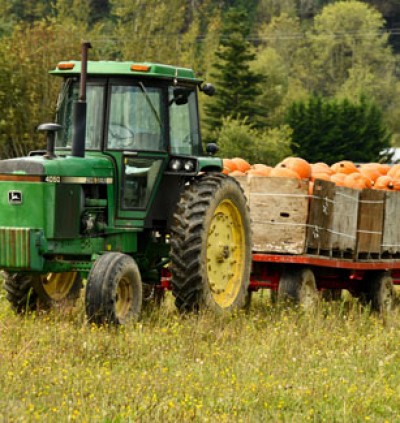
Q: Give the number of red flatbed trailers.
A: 1